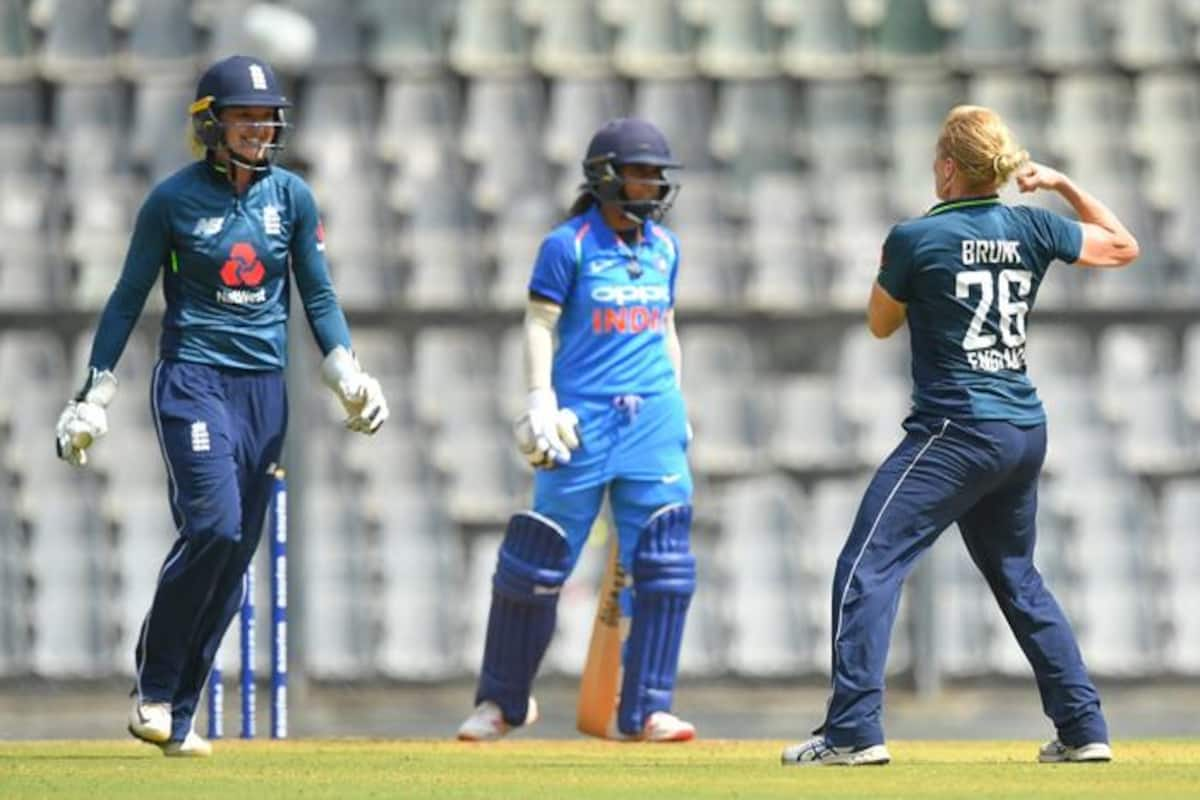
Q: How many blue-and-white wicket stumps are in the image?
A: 3